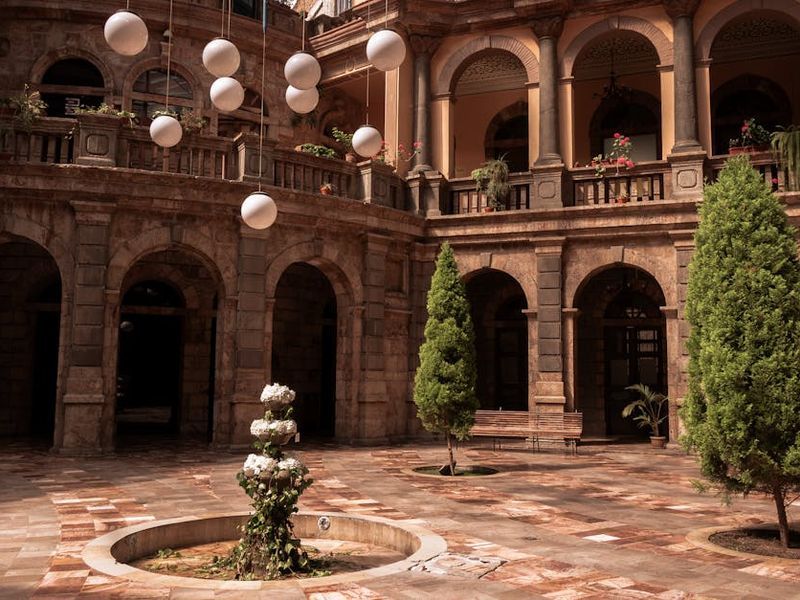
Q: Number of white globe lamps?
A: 9